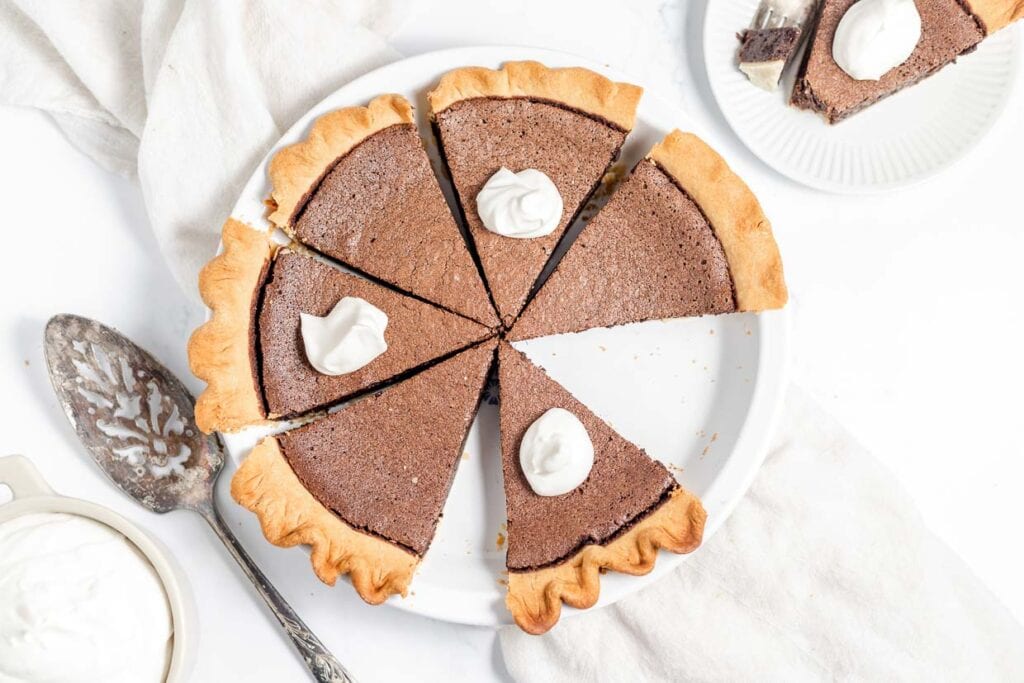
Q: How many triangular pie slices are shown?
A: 7